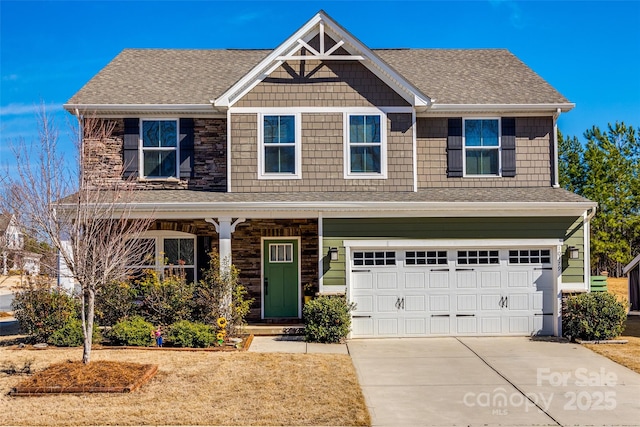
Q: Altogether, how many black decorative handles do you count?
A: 4